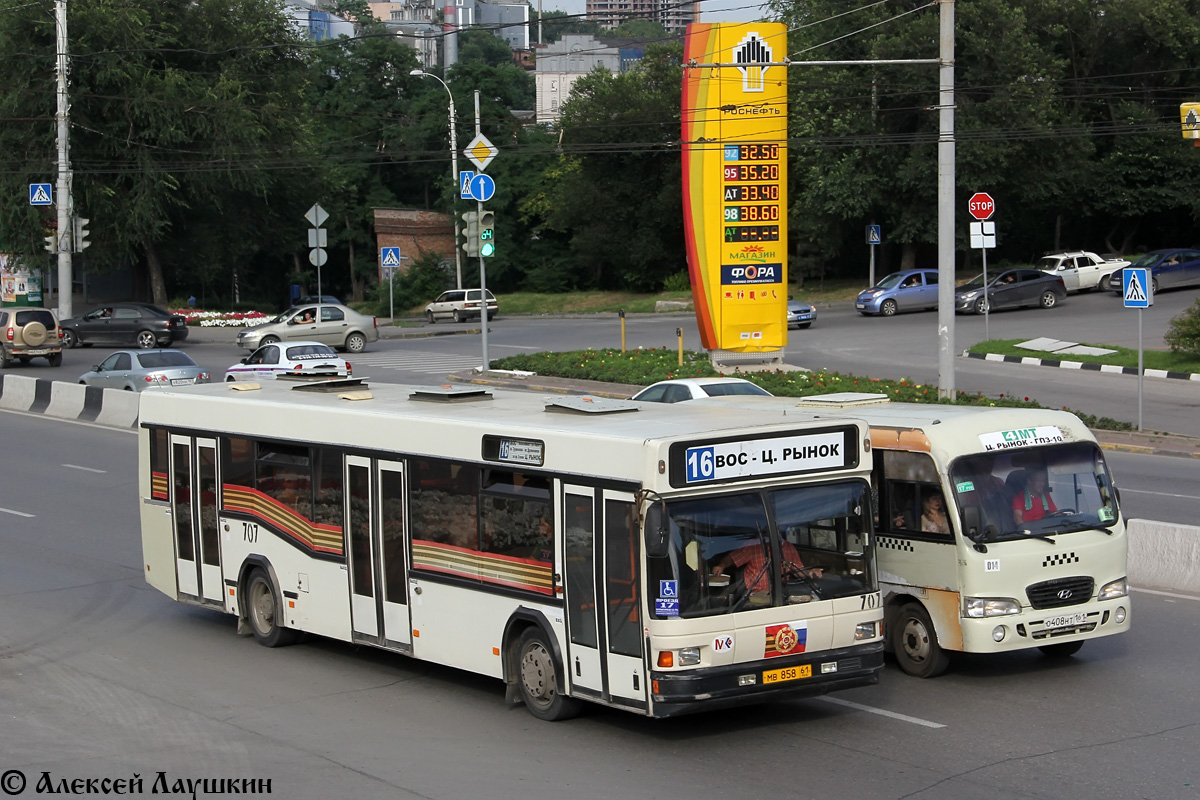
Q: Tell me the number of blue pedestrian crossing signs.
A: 5